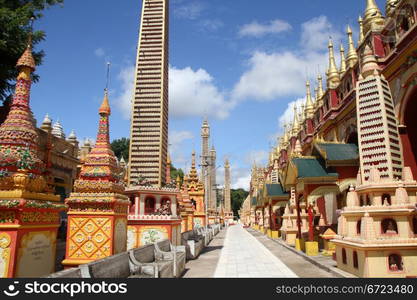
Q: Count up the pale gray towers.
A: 3